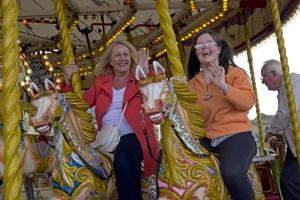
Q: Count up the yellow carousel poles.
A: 5